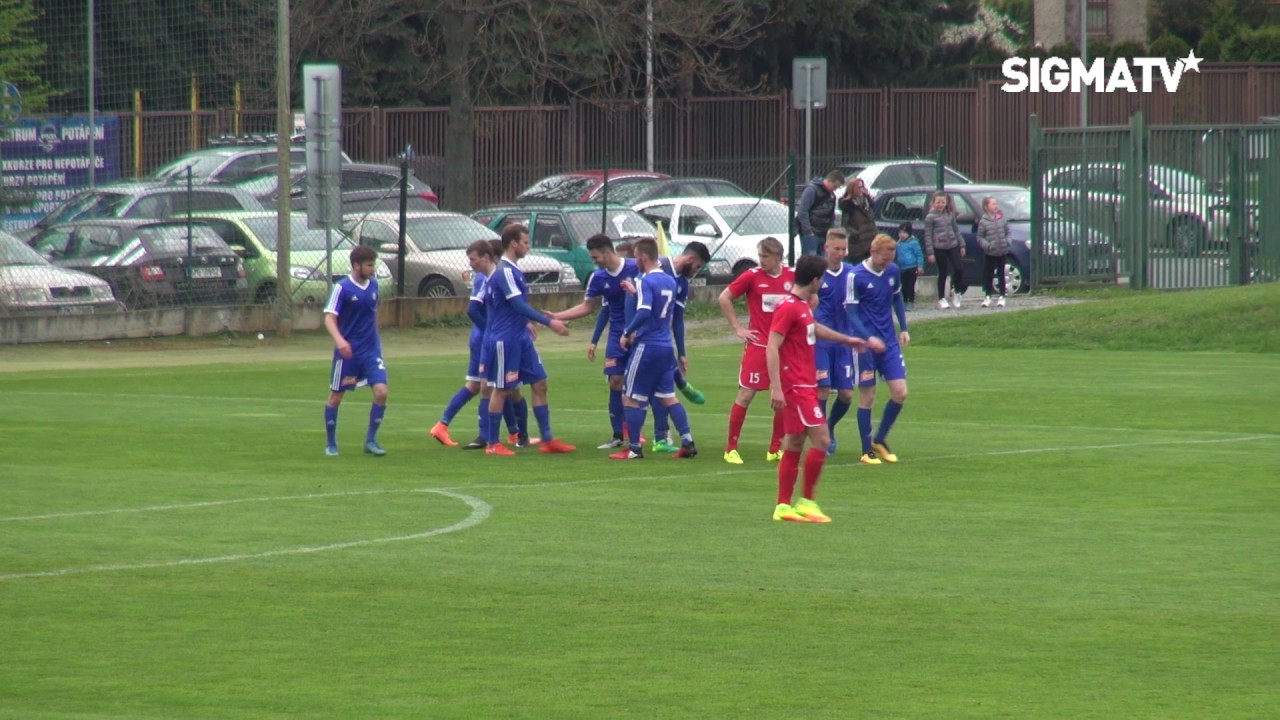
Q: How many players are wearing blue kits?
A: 10